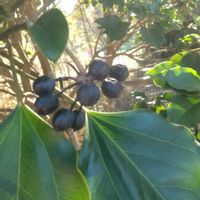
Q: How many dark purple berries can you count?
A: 8